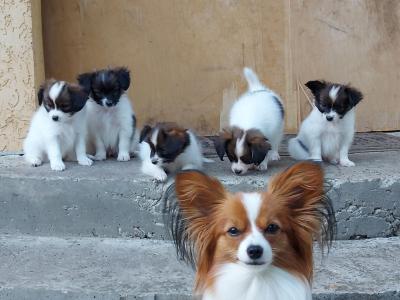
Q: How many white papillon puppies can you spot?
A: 5